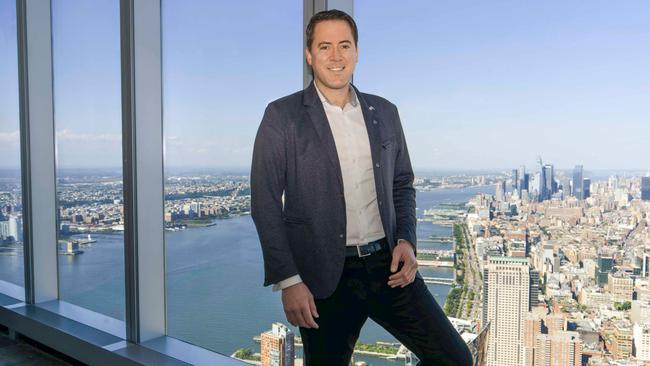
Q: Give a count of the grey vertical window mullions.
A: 3